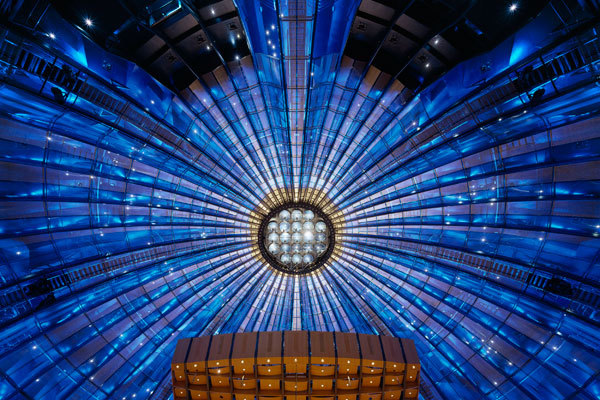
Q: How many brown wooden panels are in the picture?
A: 11